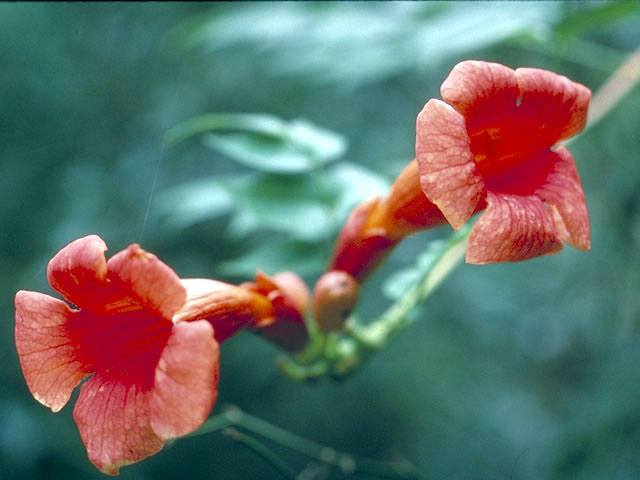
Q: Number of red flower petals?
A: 10